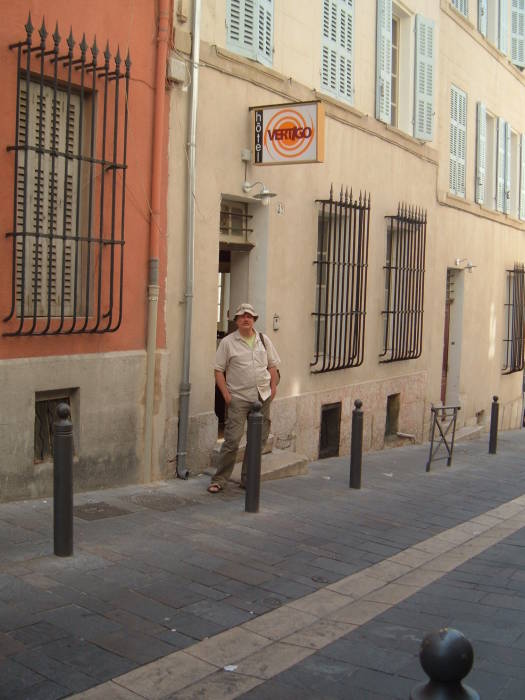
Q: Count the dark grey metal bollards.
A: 5